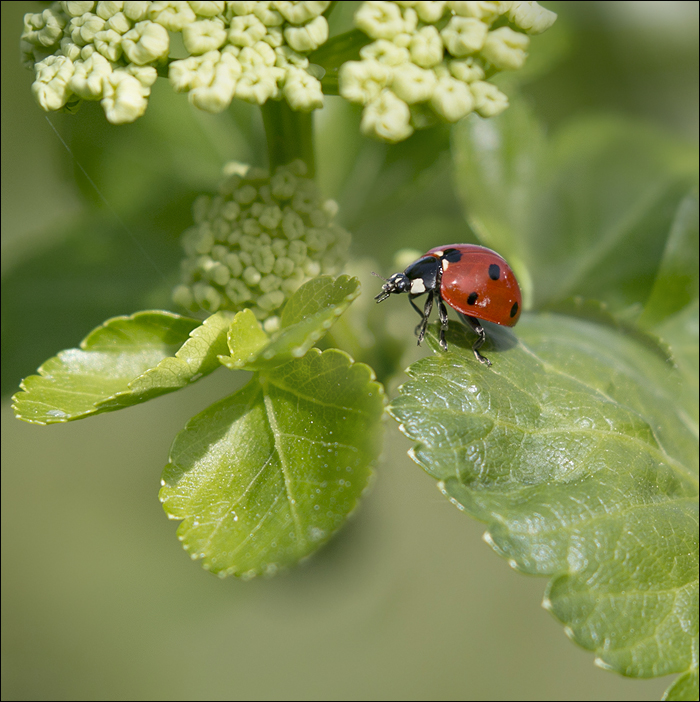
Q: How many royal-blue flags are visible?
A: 0